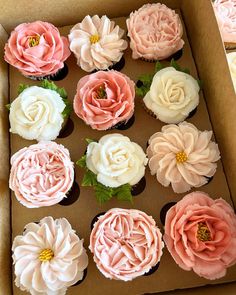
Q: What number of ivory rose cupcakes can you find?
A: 3